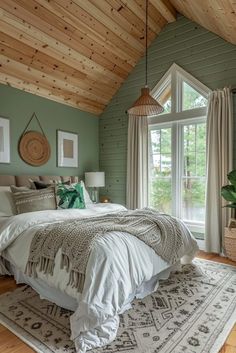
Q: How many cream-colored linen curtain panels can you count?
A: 2